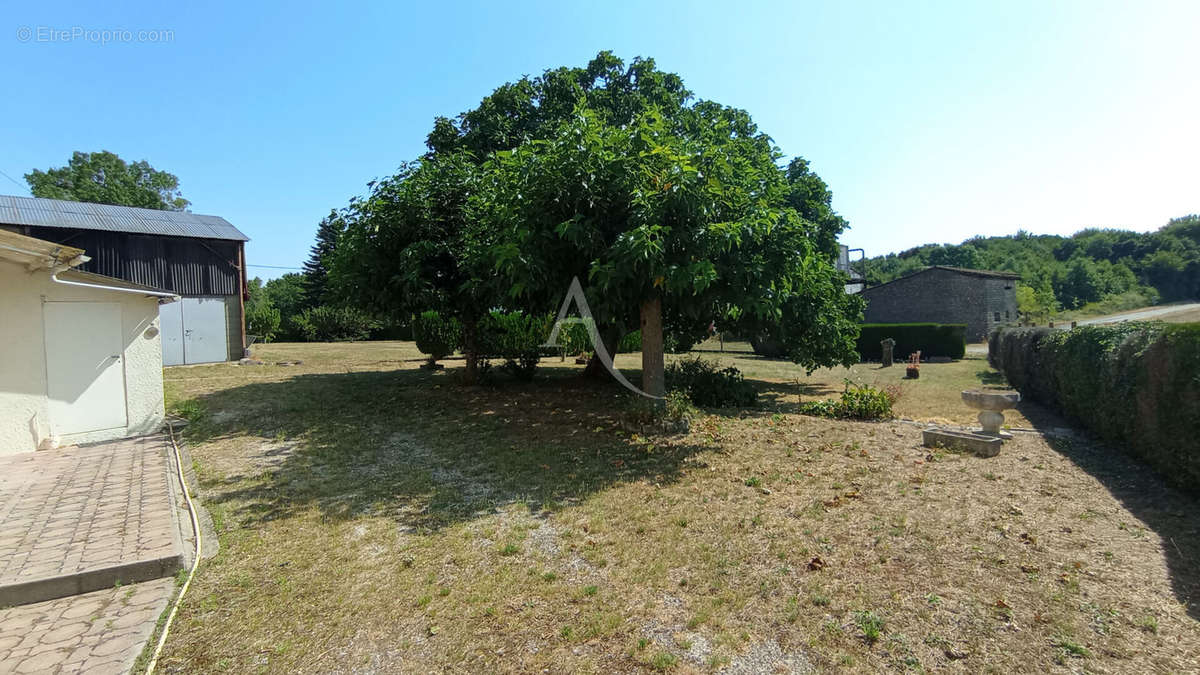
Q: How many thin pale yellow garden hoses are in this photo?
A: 1